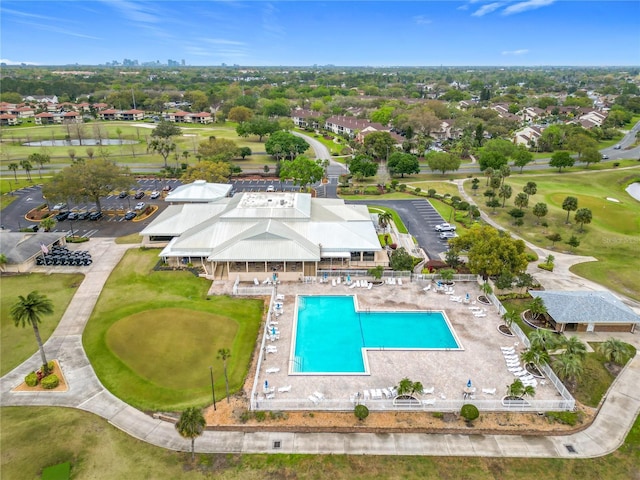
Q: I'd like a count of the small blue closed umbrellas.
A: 9